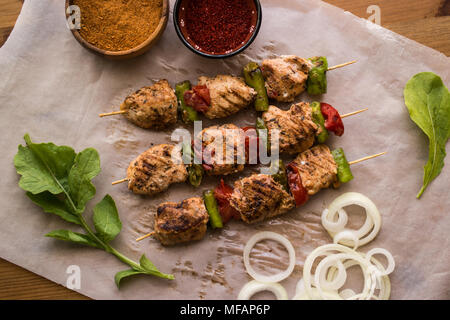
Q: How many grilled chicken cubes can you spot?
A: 9